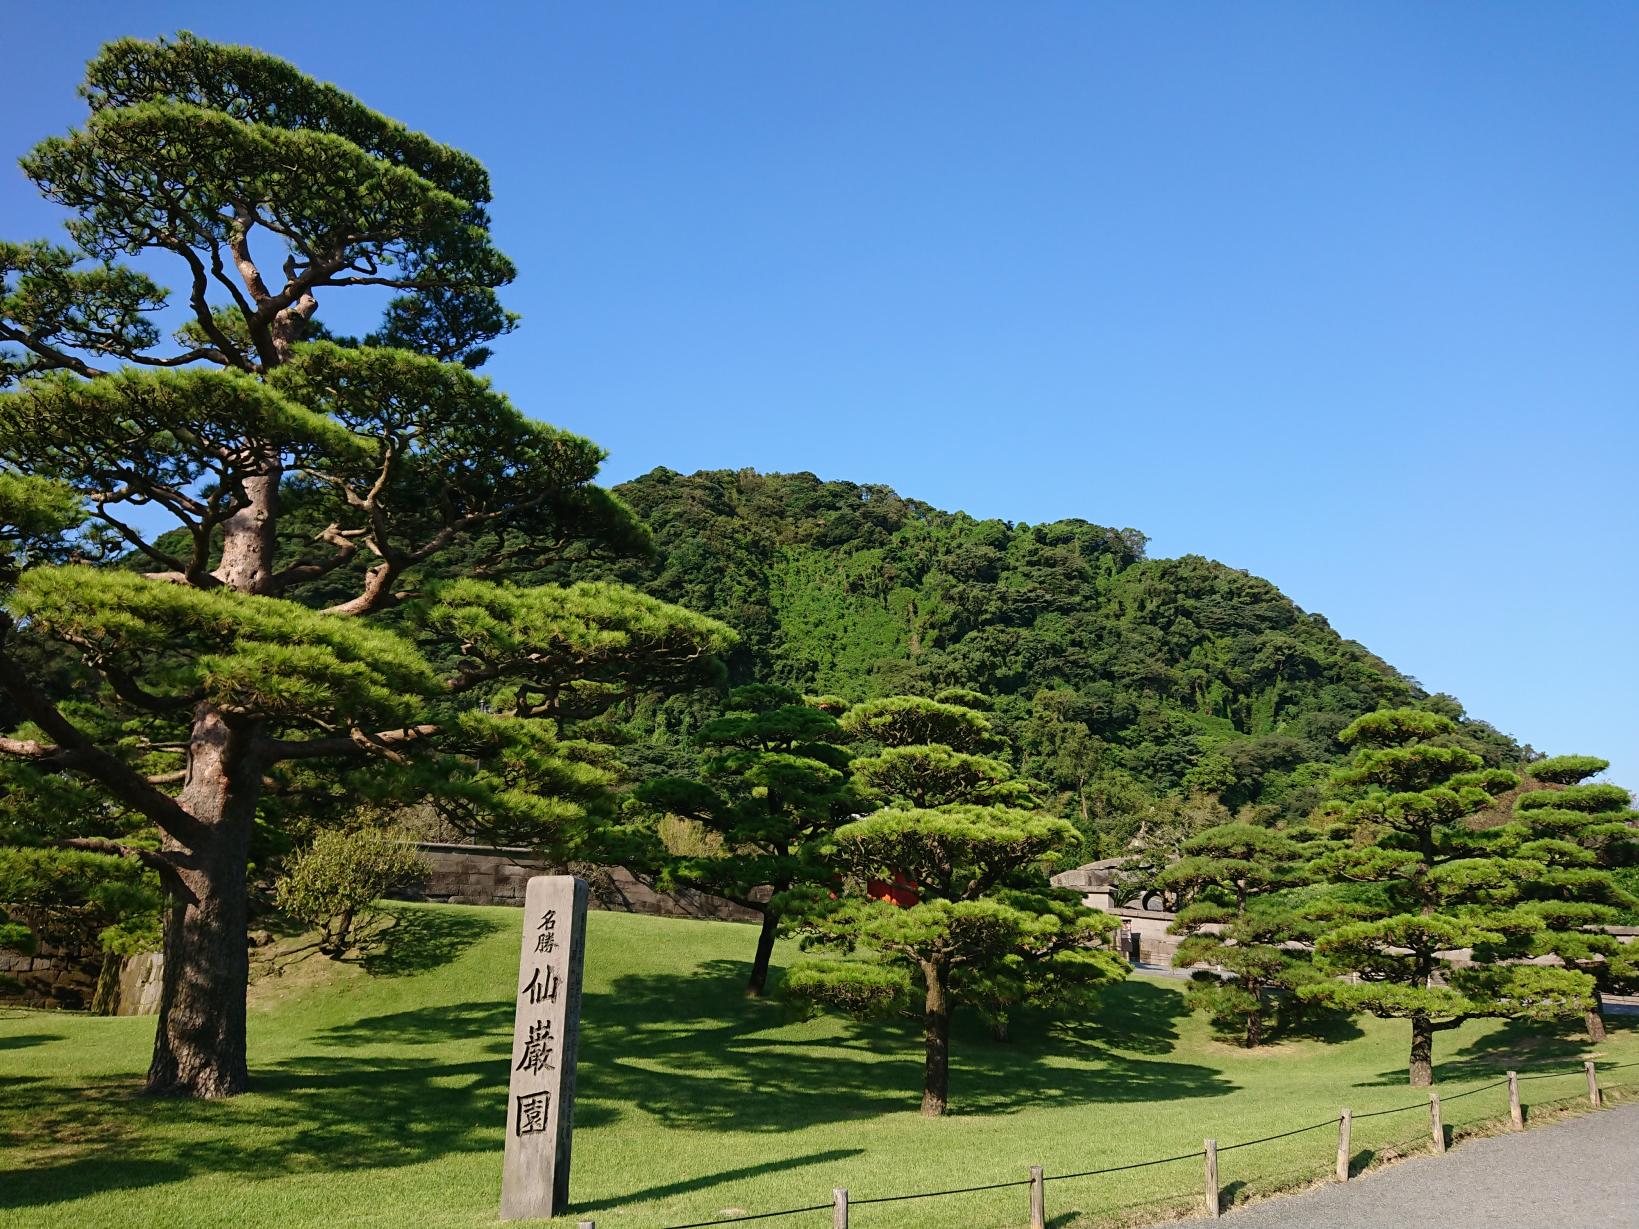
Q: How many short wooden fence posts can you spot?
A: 8